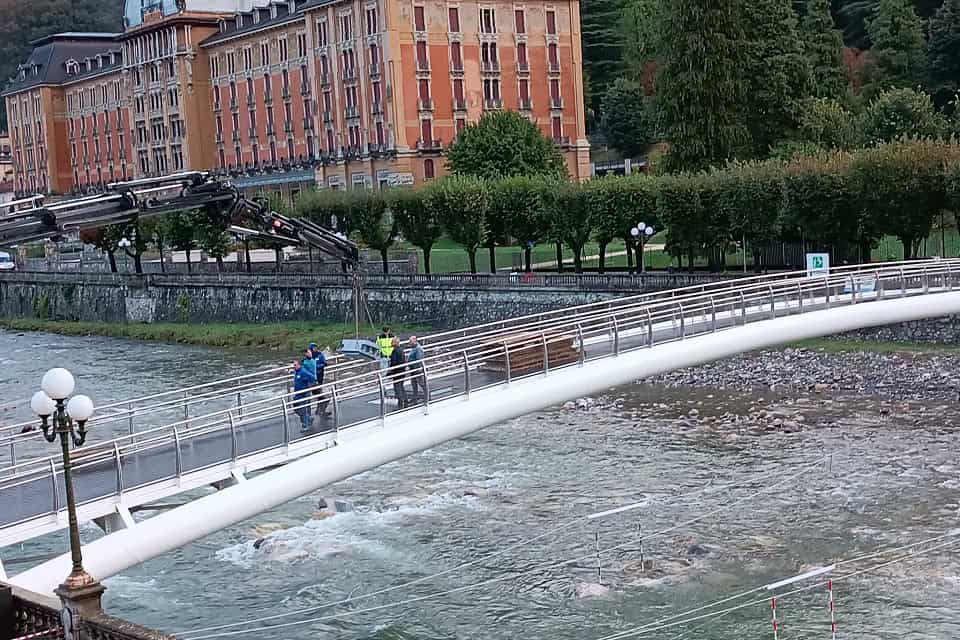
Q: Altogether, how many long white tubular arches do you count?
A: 1